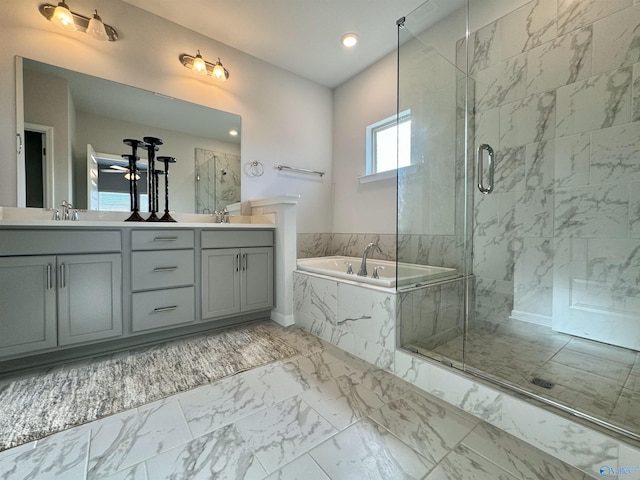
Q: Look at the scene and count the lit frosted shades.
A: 3